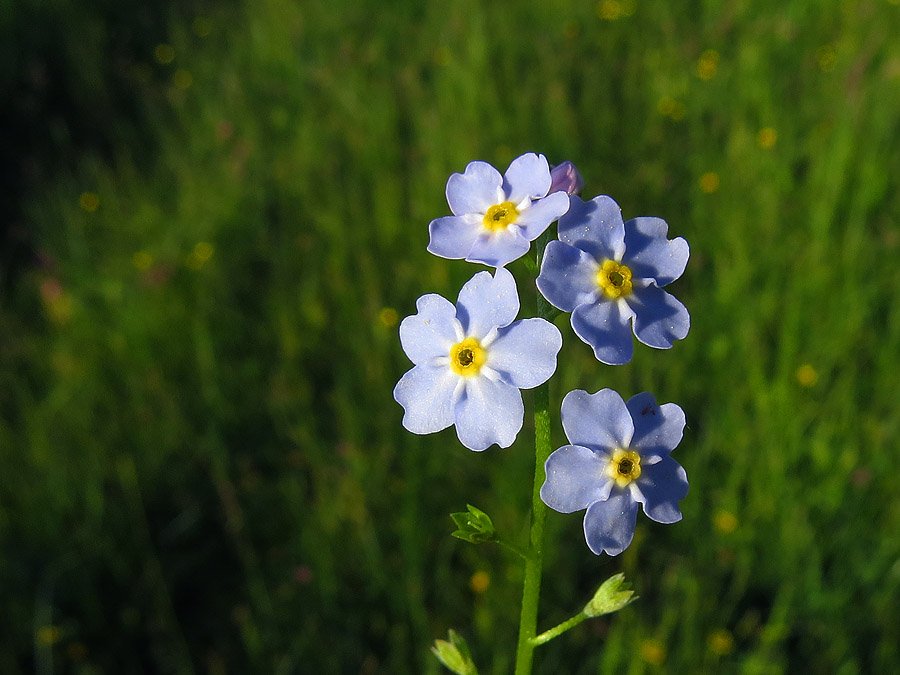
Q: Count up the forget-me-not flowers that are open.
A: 4